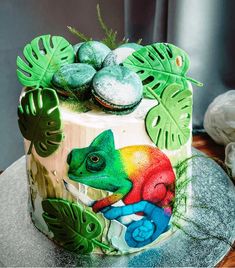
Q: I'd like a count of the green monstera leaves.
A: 5